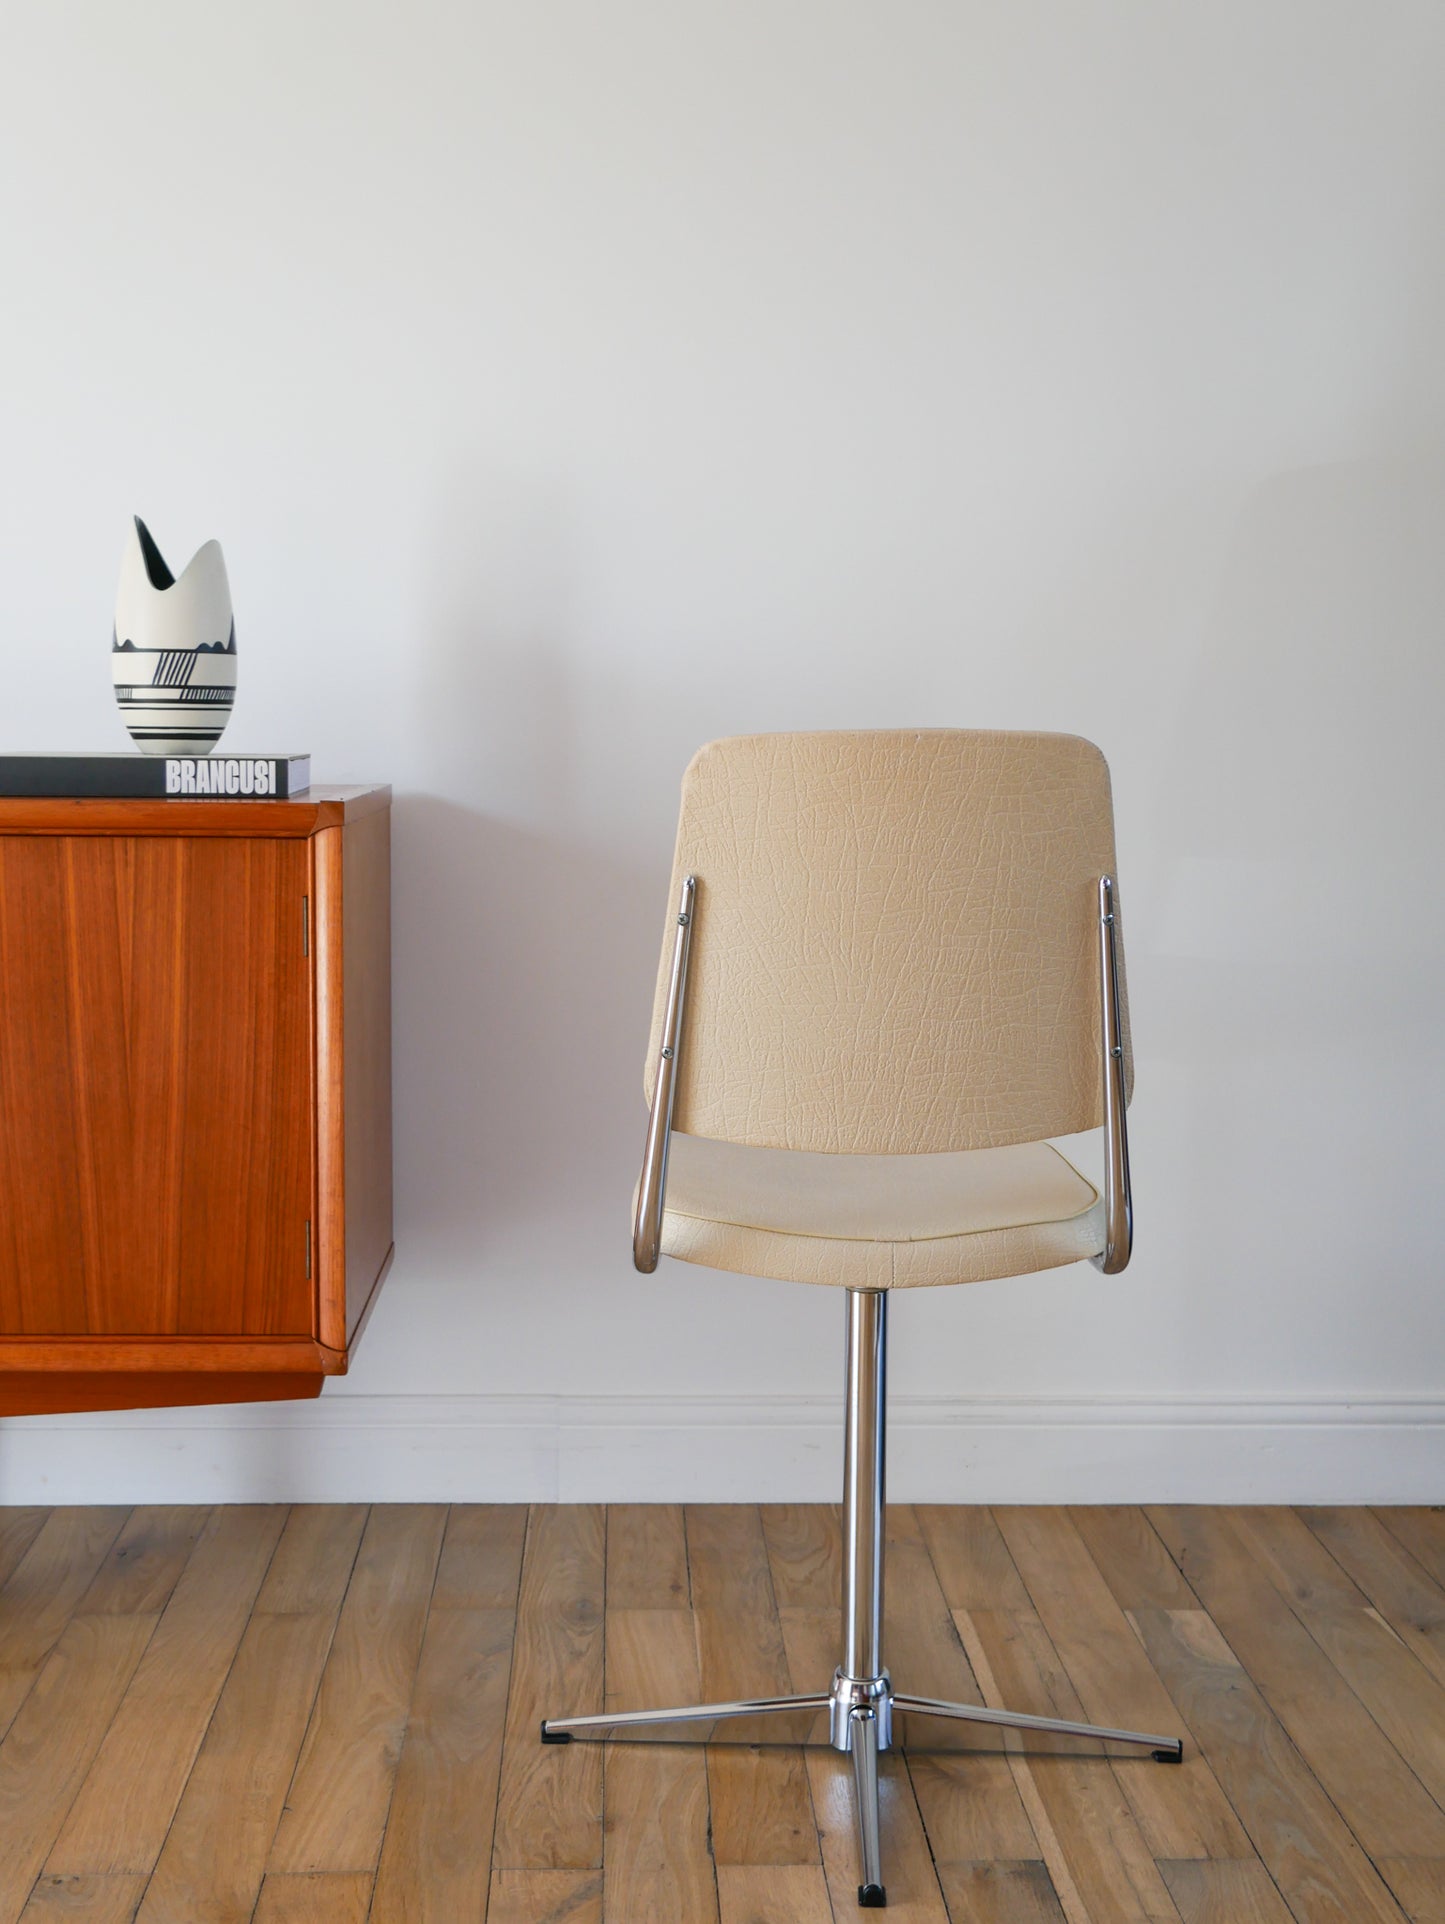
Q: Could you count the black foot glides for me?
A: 3